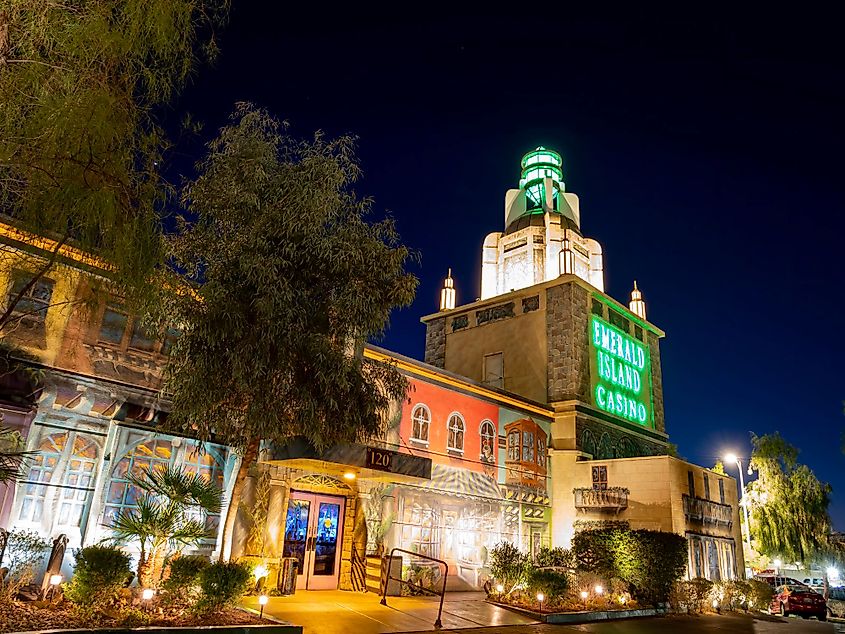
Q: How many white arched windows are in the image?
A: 3